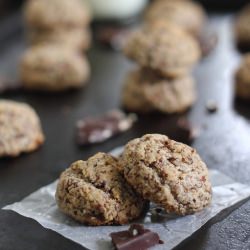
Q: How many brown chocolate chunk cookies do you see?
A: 11